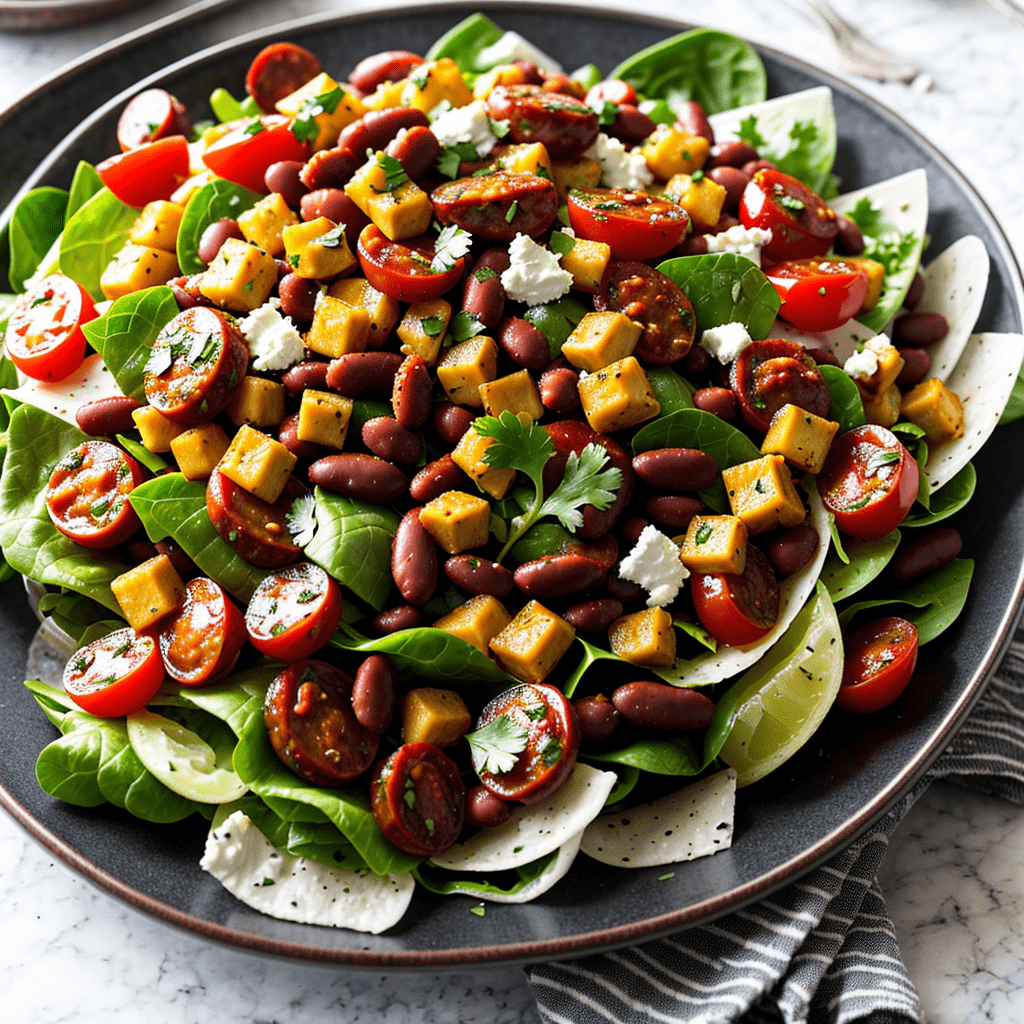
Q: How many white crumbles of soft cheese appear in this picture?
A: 8